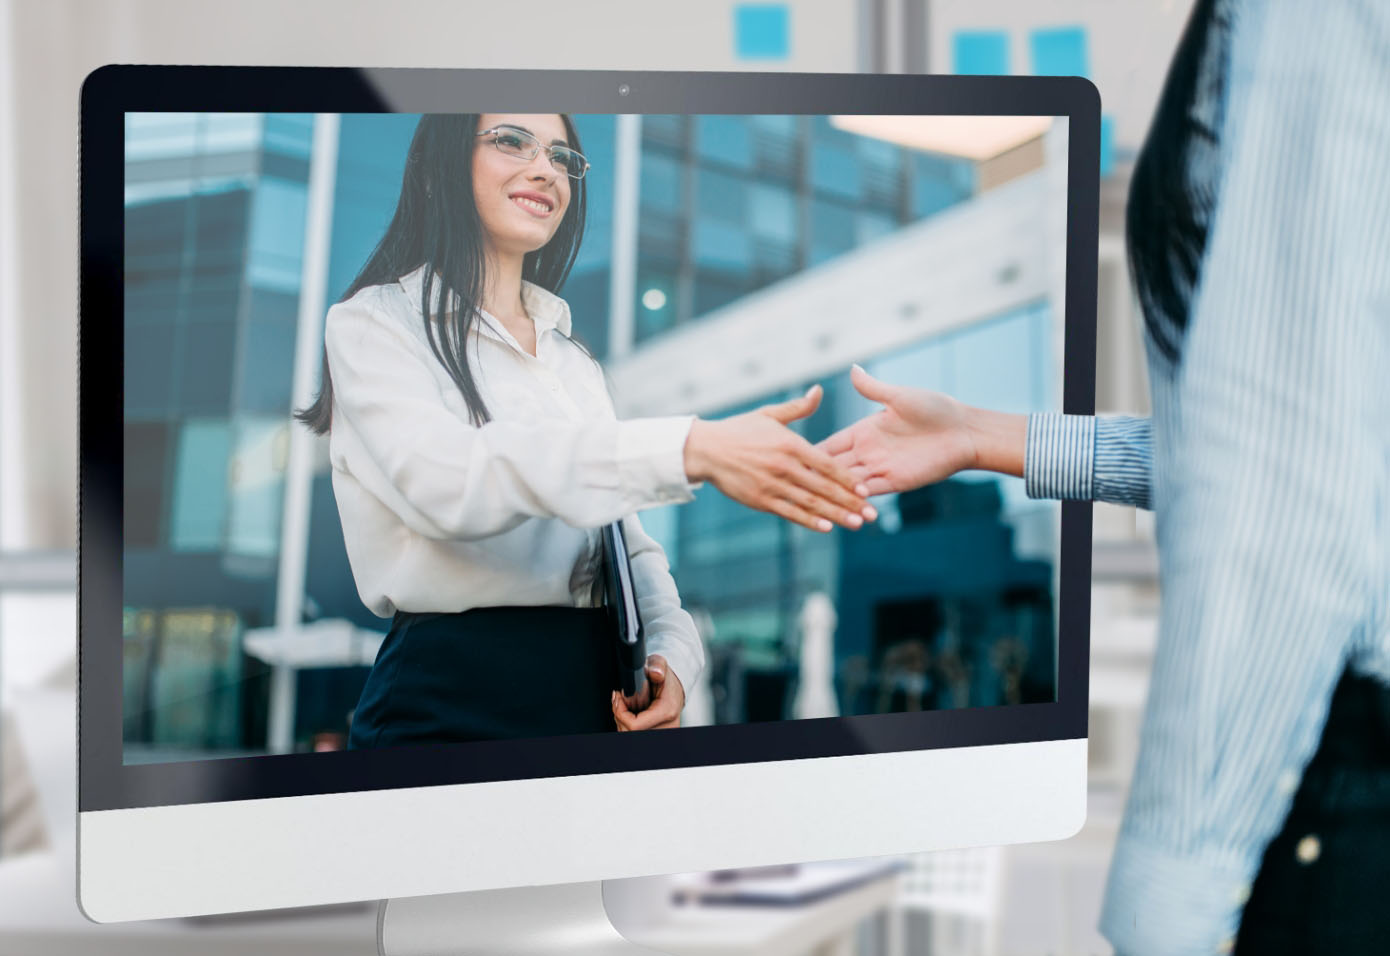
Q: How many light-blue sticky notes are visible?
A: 4